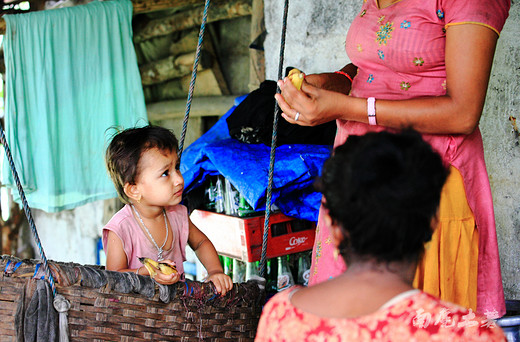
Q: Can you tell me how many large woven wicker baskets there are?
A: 1